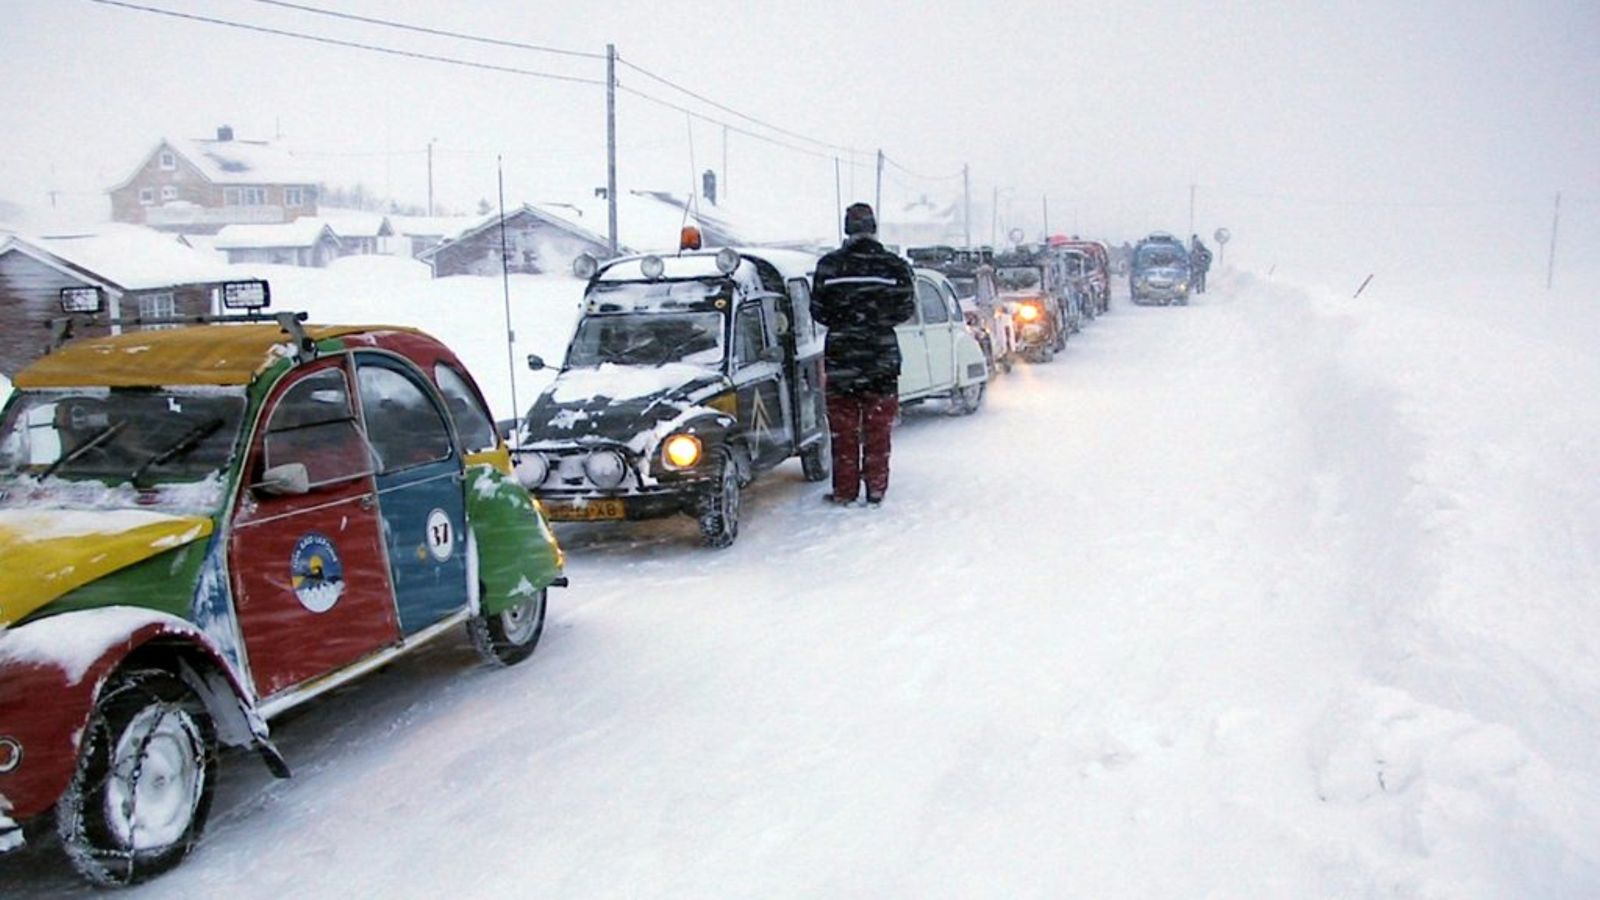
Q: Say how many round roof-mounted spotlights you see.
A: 3